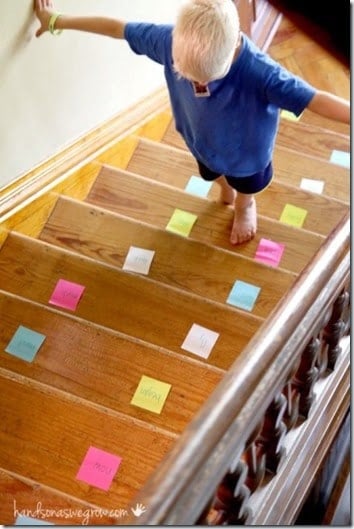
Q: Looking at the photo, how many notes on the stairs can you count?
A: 15